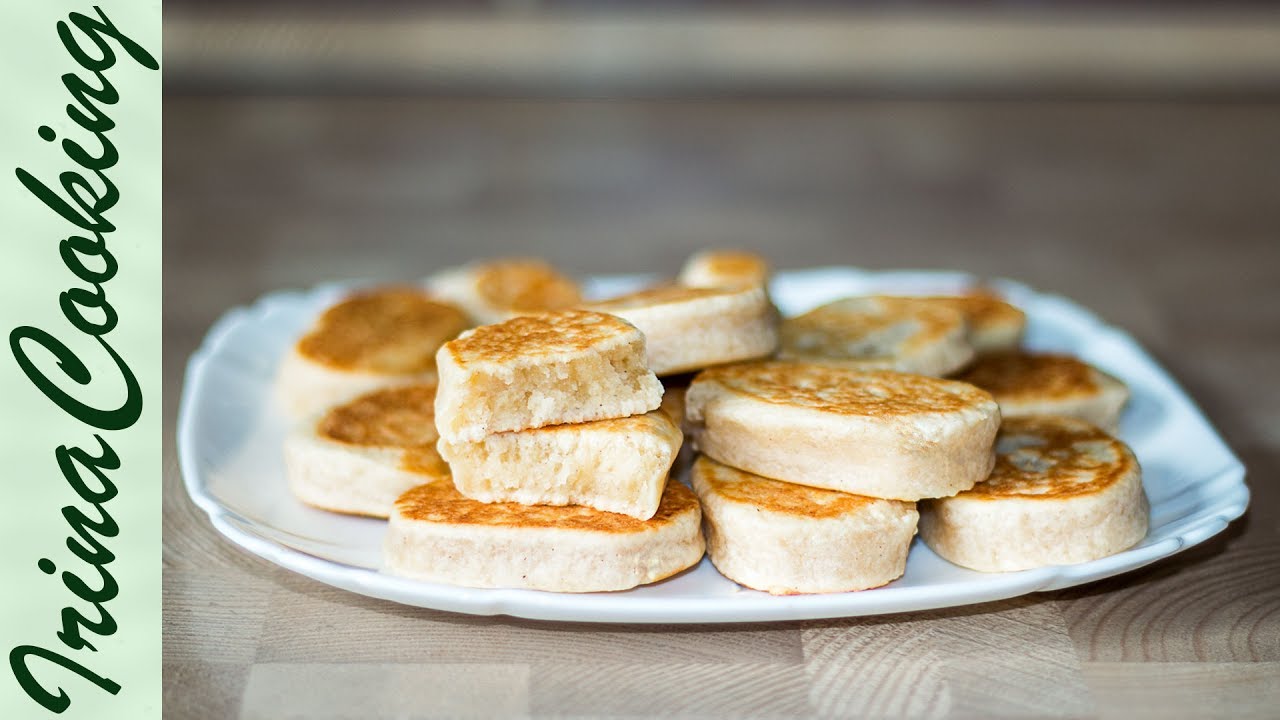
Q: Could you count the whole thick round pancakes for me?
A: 12